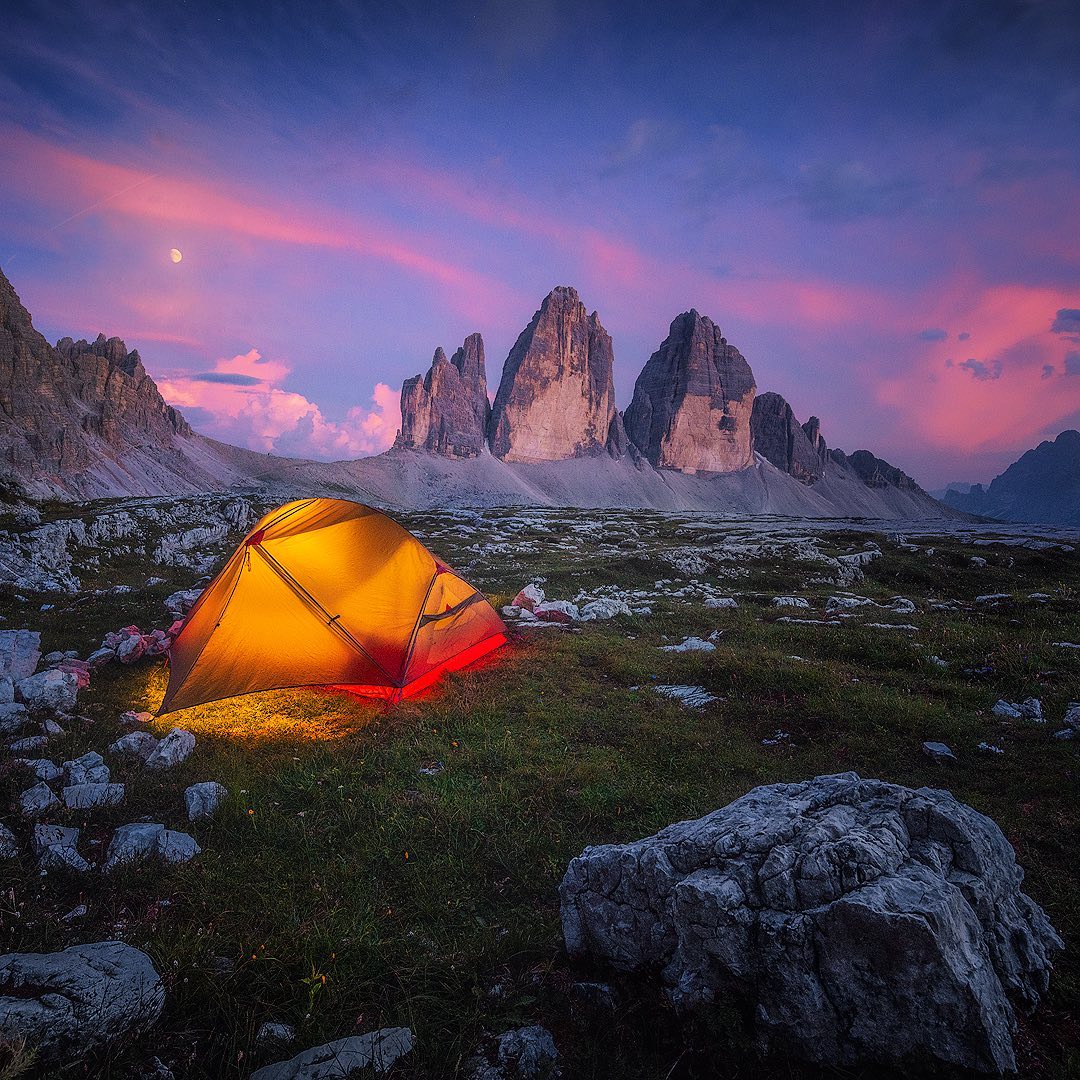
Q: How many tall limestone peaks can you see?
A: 3